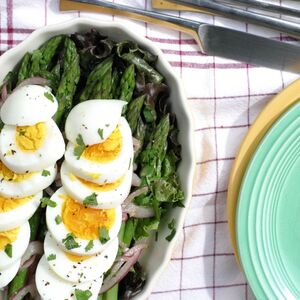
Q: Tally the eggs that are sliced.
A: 2